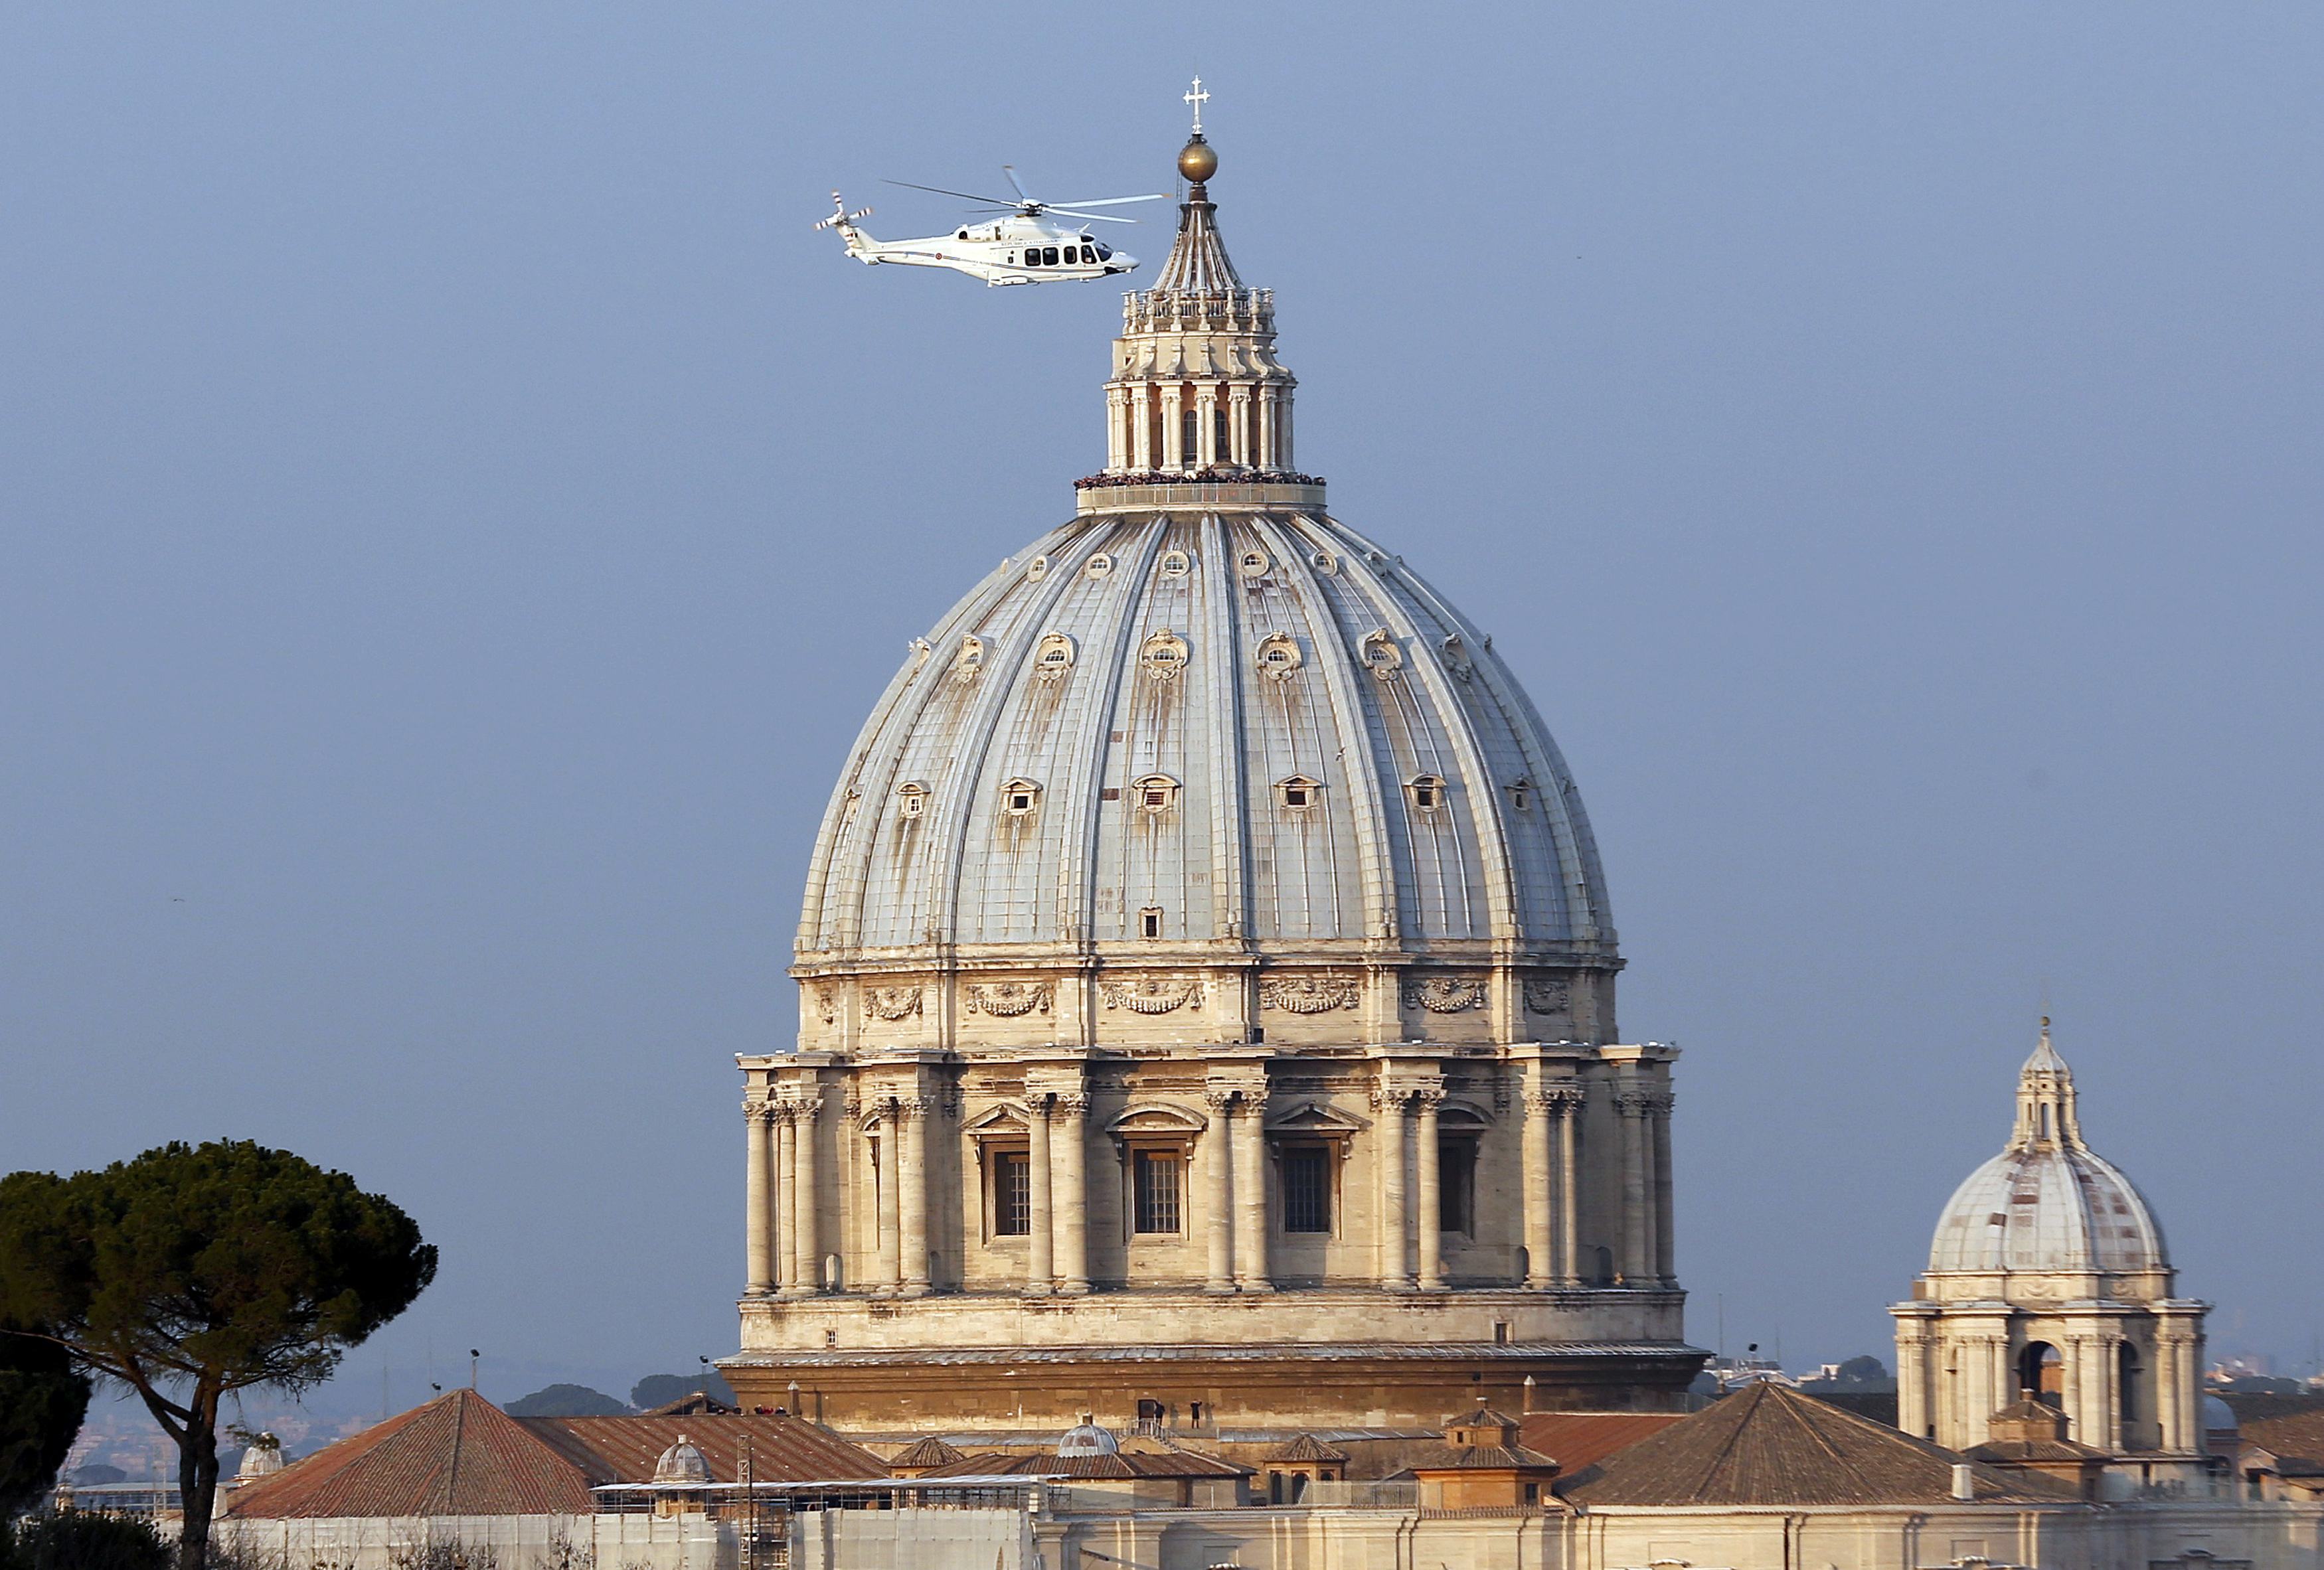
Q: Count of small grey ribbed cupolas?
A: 3